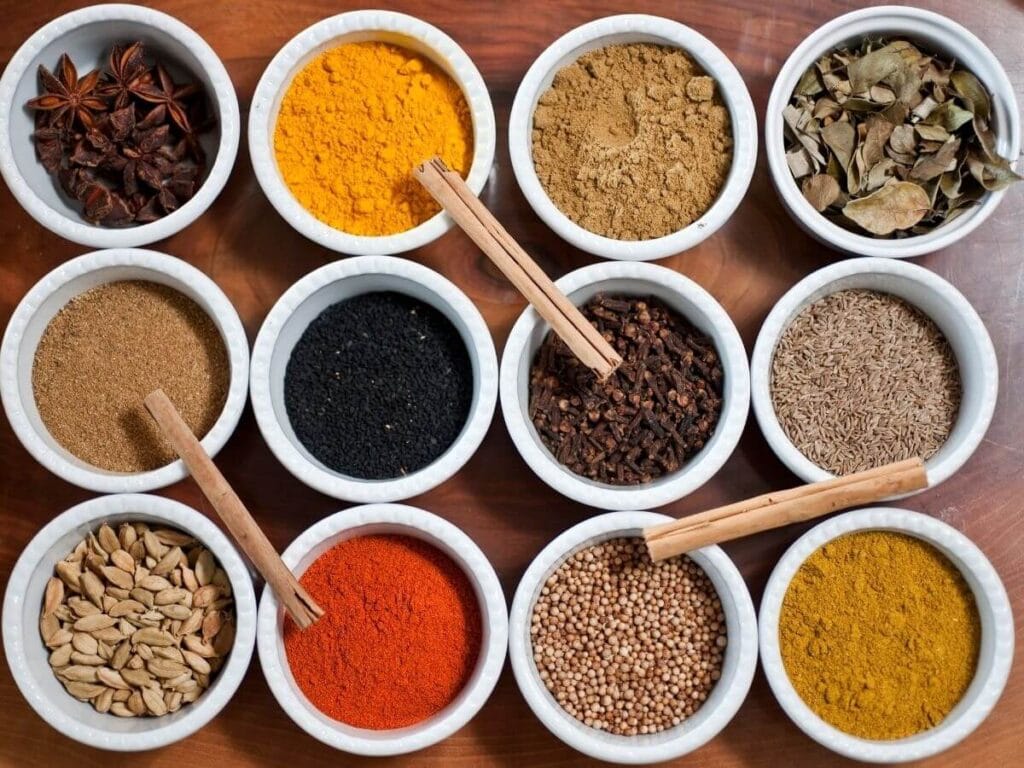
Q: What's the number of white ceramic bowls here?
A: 12